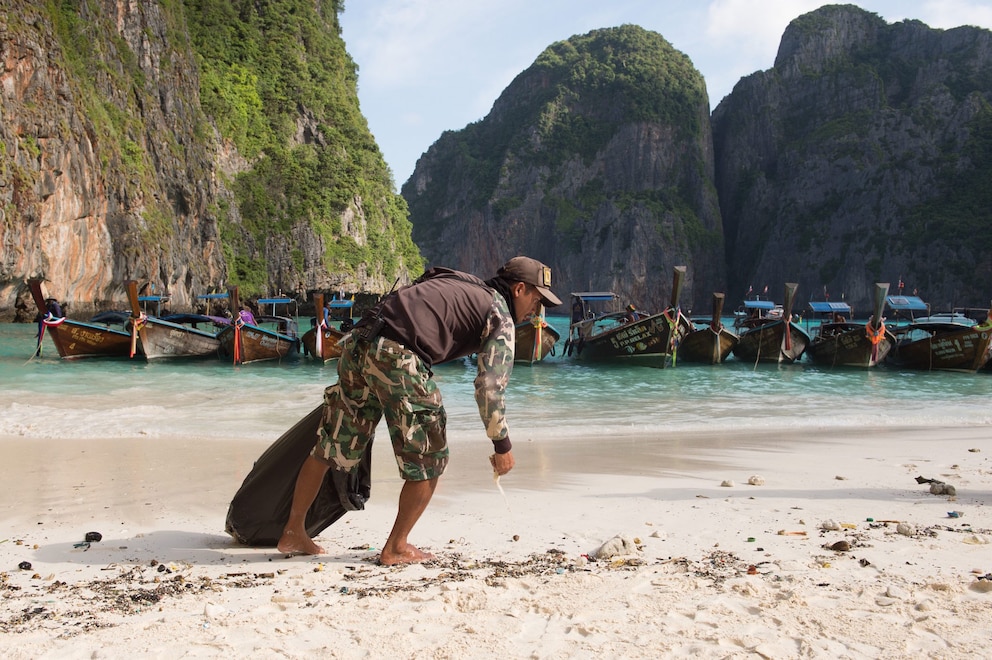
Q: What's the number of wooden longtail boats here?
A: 10